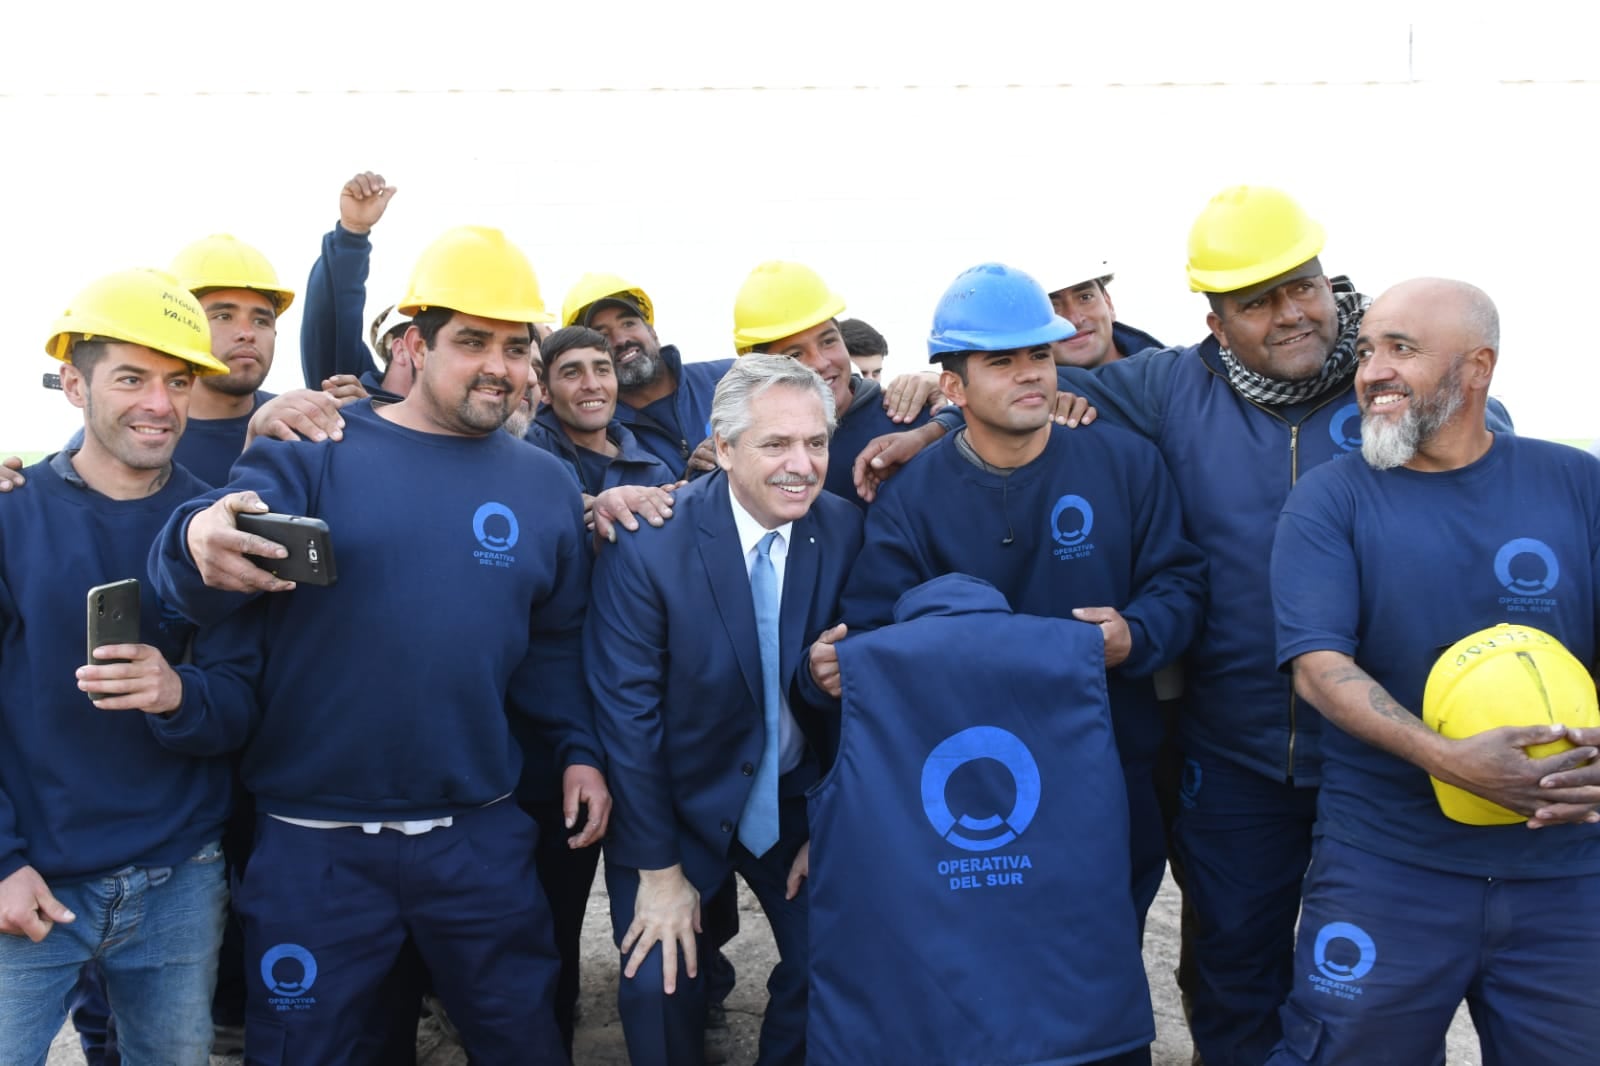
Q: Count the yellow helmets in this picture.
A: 7